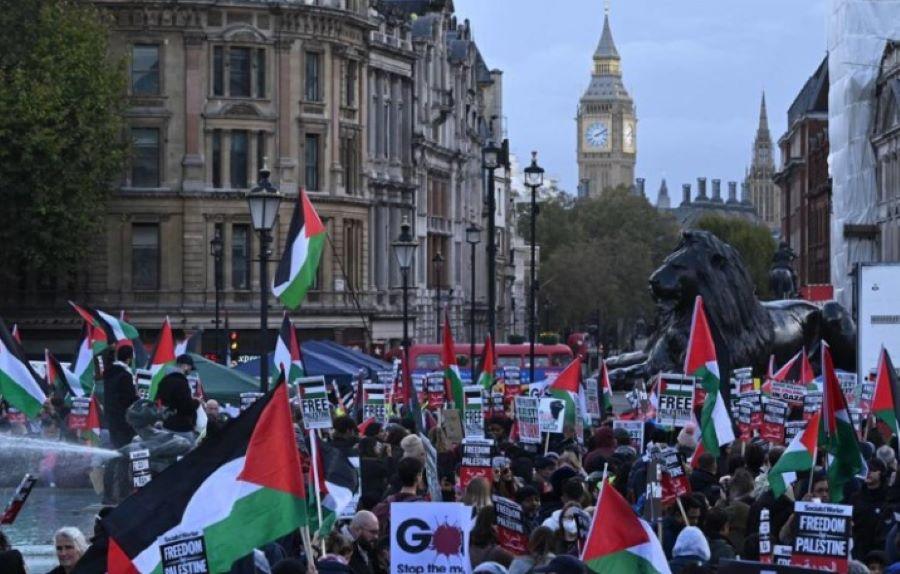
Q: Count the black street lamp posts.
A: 7